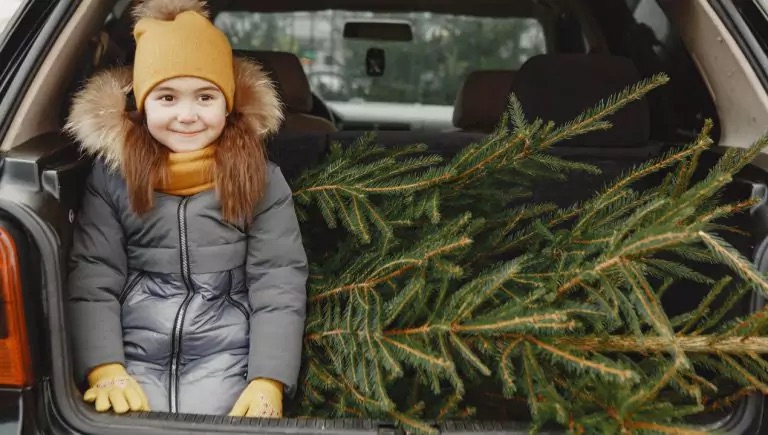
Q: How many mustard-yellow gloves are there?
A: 2